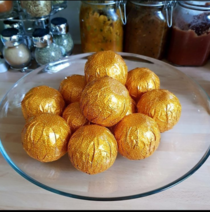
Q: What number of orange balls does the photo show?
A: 11